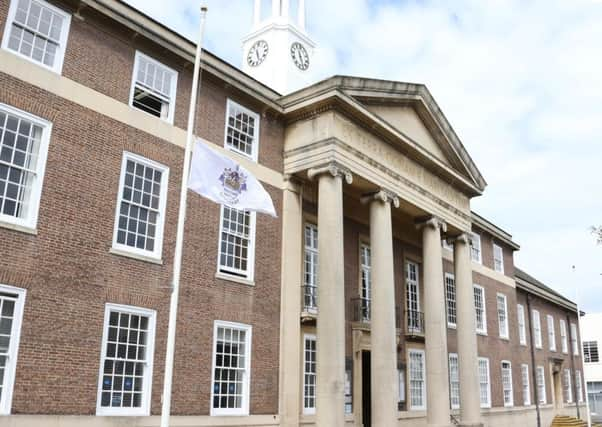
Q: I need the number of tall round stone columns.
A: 4